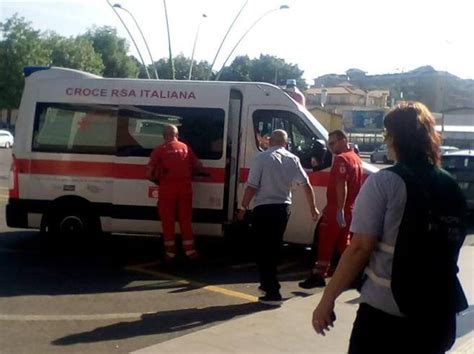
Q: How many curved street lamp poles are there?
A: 6